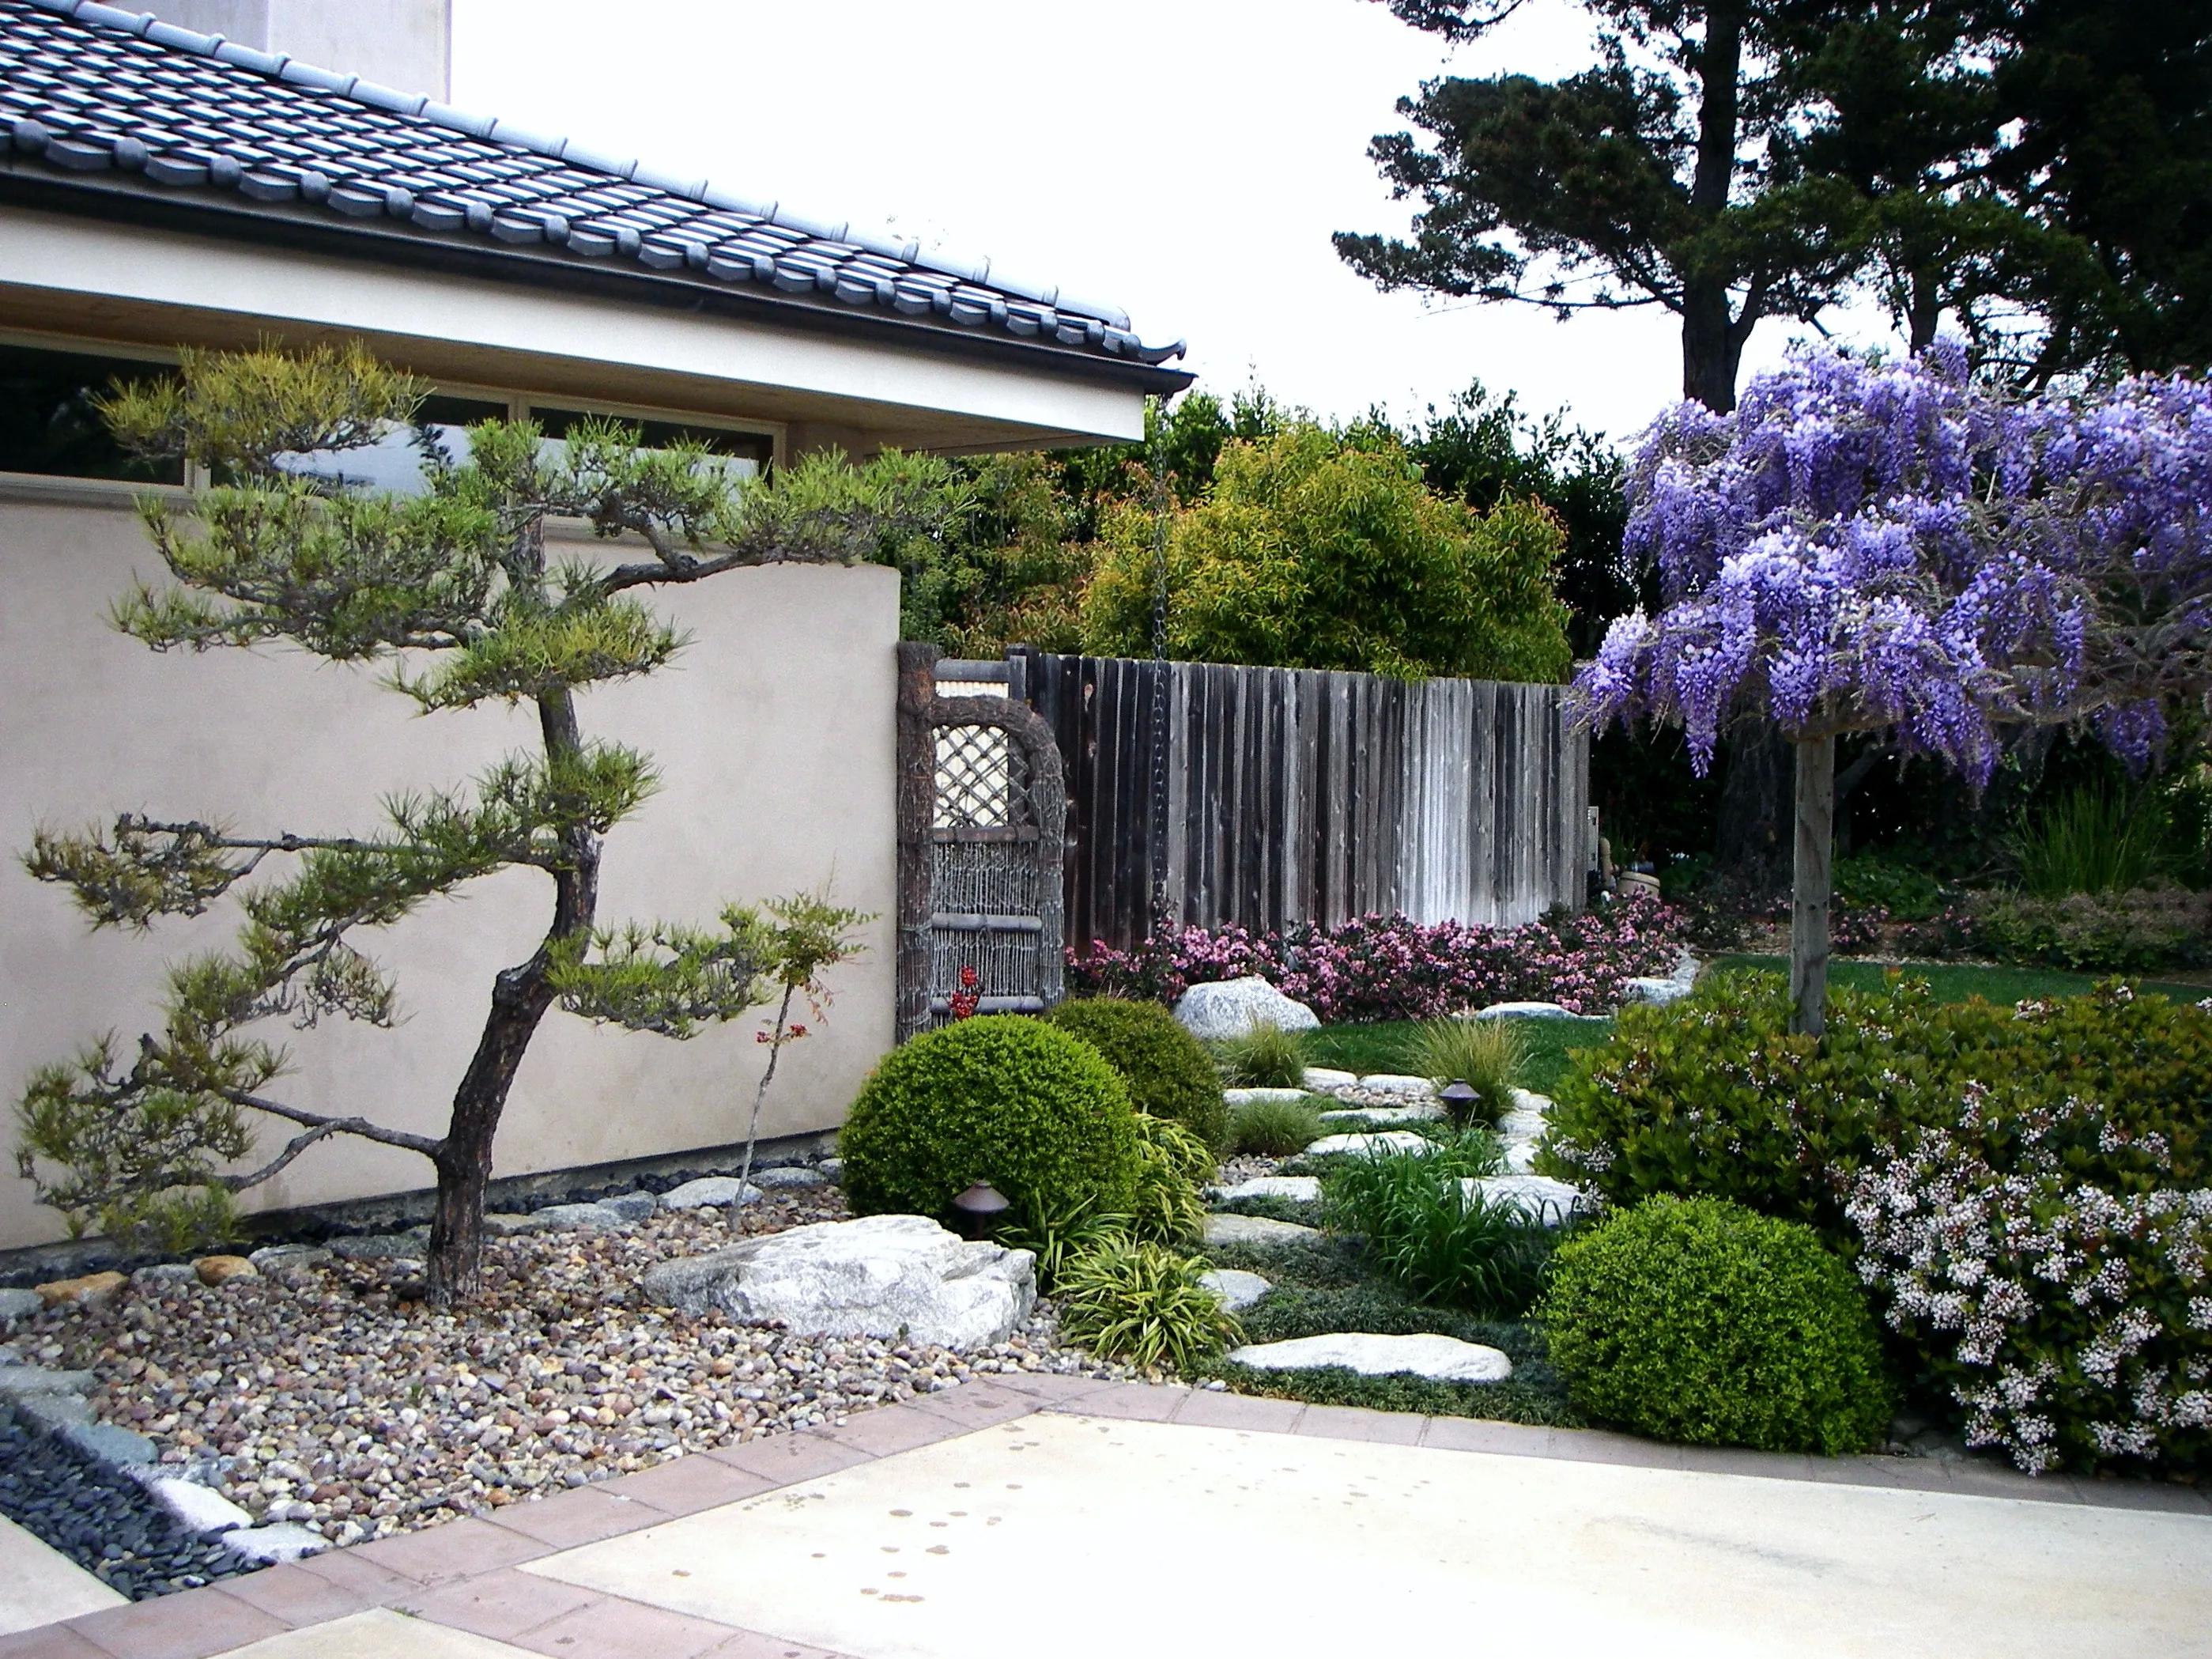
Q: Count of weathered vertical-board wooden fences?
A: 1